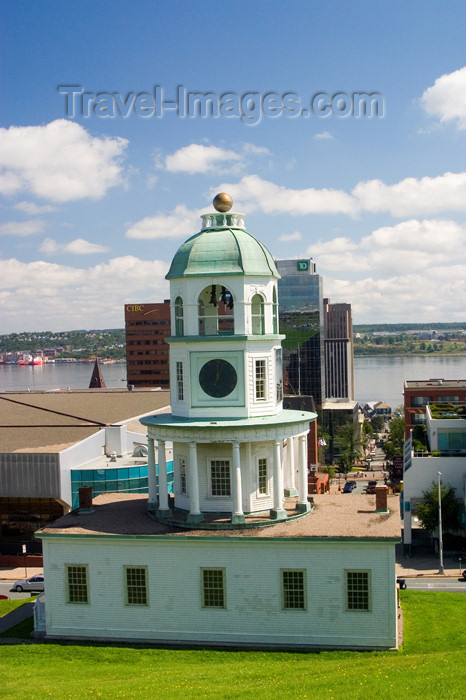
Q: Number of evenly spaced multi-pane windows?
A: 5